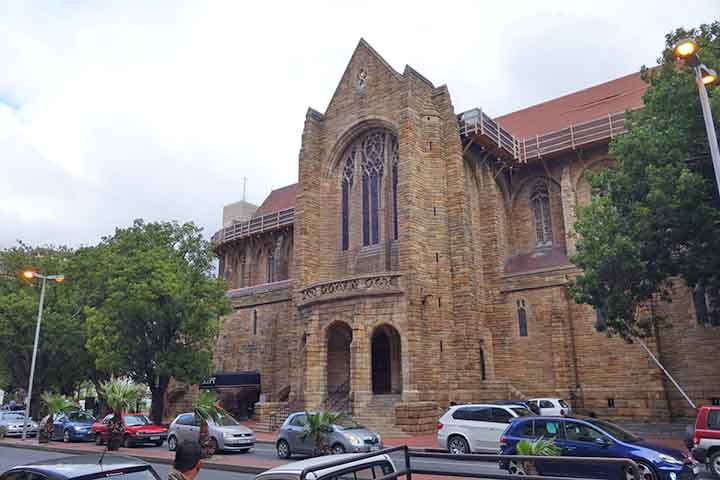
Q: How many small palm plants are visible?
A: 5